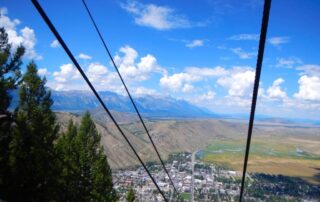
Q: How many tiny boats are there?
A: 0